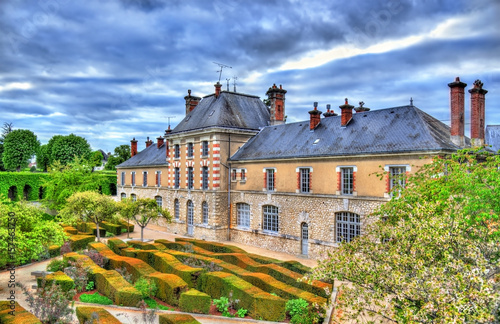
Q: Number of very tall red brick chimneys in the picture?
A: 2